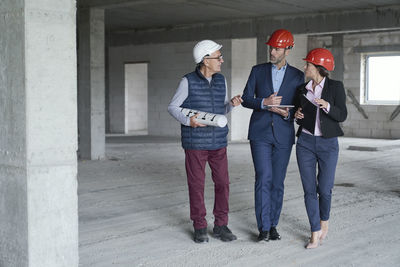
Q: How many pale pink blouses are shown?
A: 1